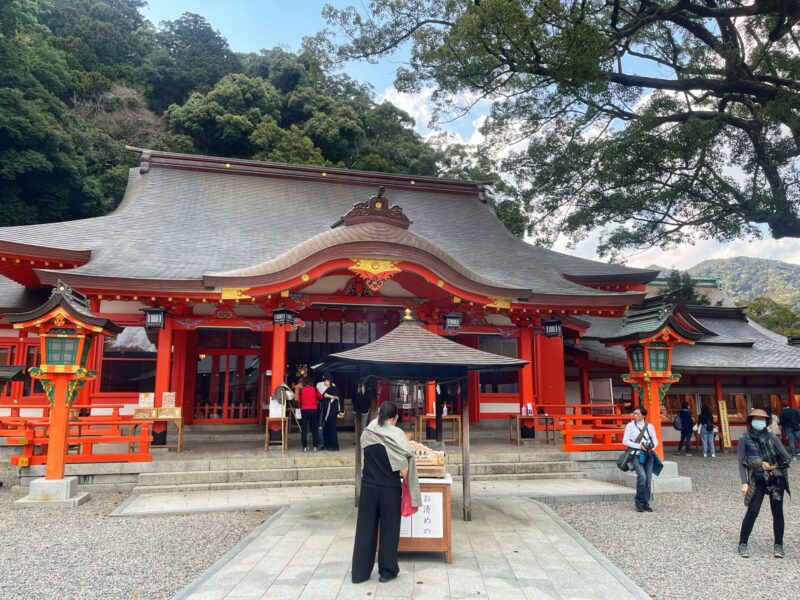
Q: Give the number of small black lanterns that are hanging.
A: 4